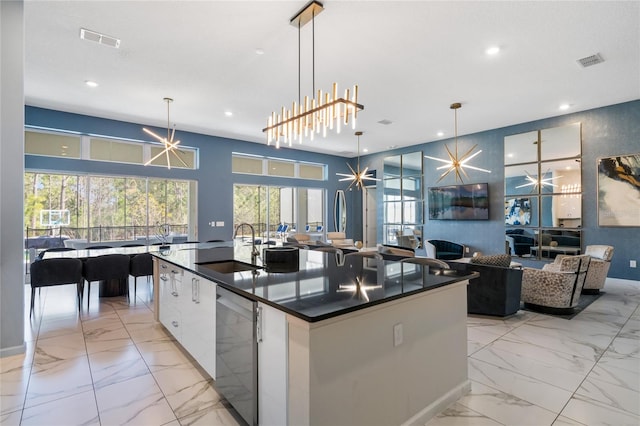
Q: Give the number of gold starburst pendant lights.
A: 3